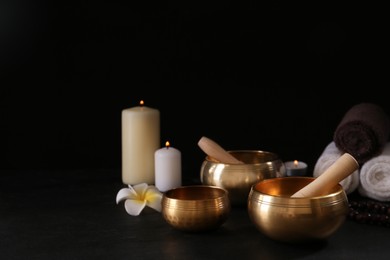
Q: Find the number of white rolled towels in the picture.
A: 2